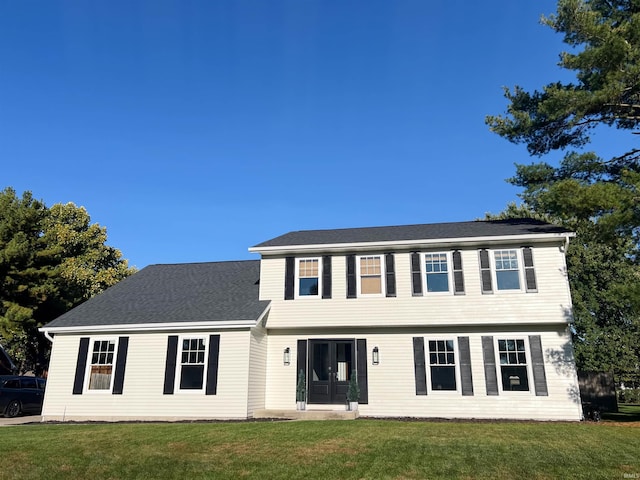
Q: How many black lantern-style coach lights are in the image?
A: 2